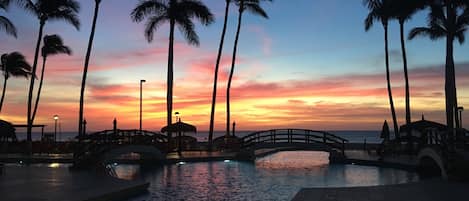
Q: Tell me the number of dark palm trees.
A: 11